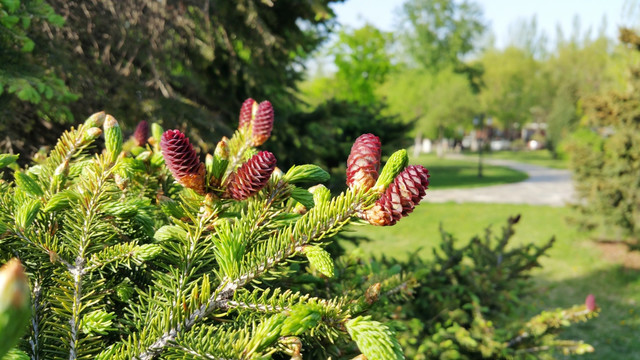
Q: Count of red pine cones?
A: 8